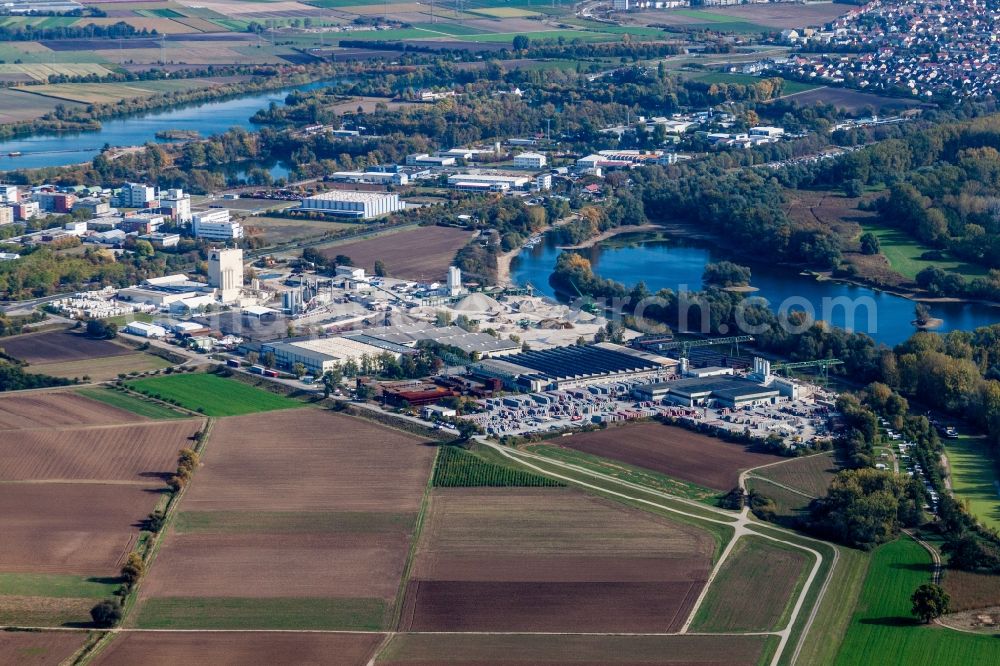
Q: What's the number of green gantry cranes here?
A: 2